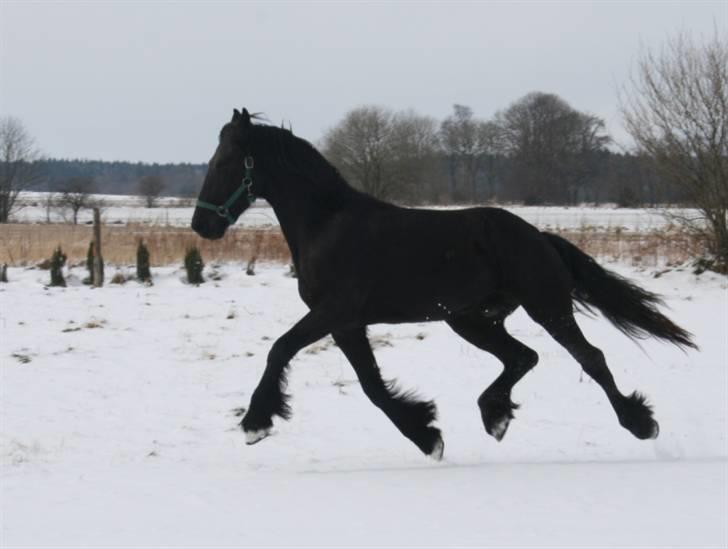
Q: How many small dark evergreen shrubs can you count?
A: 4